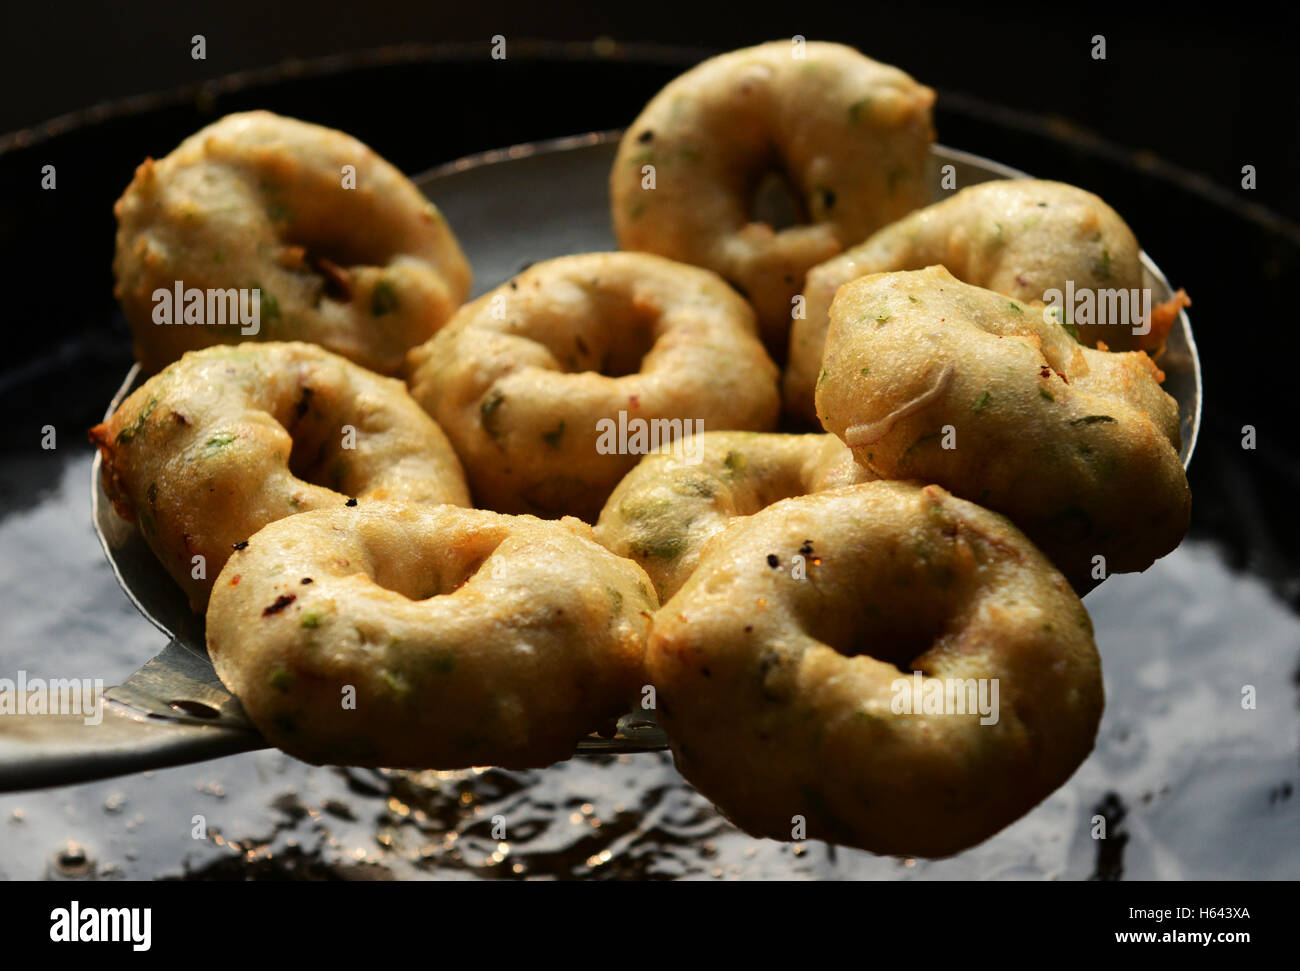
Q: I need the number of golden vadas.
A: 9